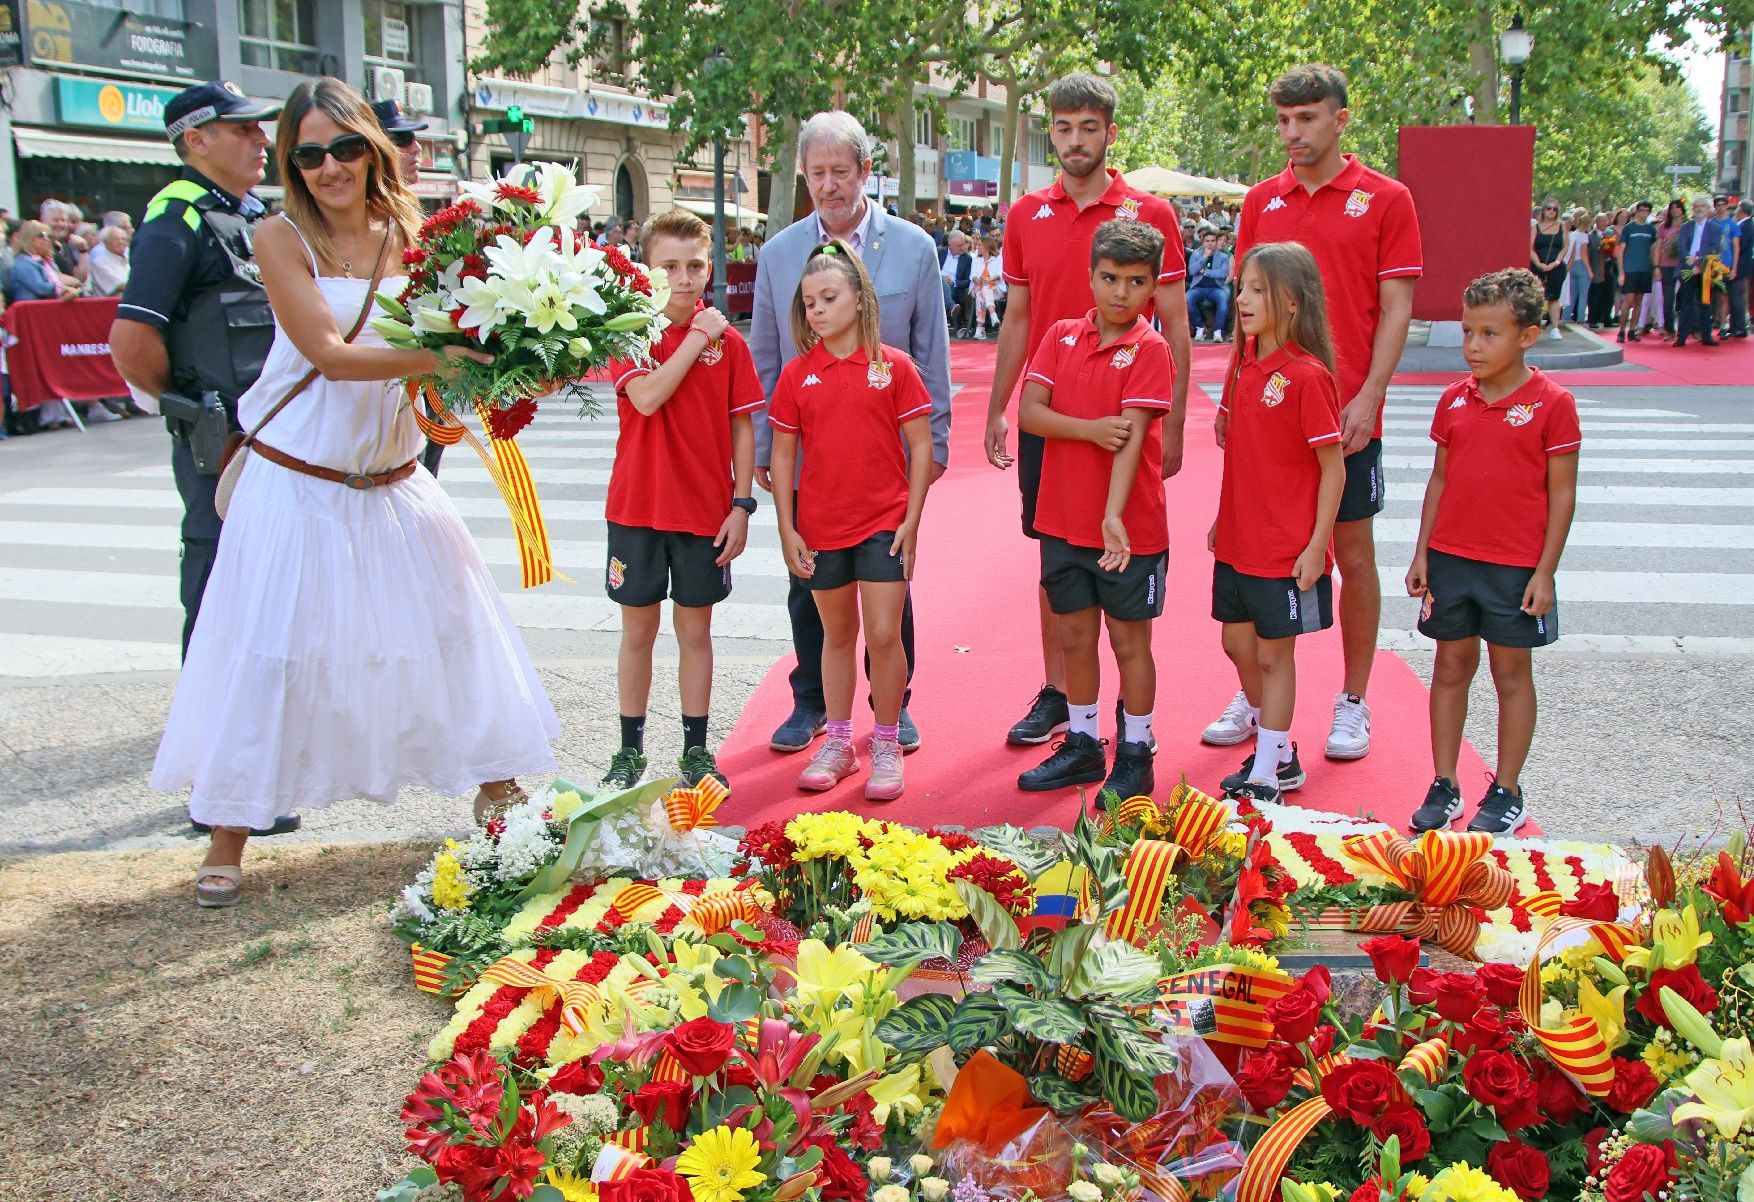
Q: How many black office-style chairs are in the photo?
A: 0